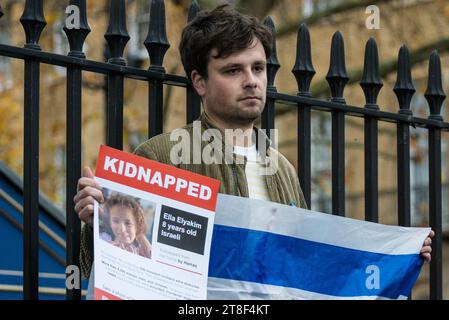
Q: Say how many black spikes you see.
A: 11